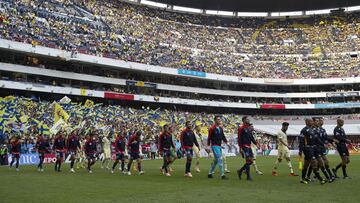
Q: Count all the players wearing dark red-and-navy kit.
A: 11